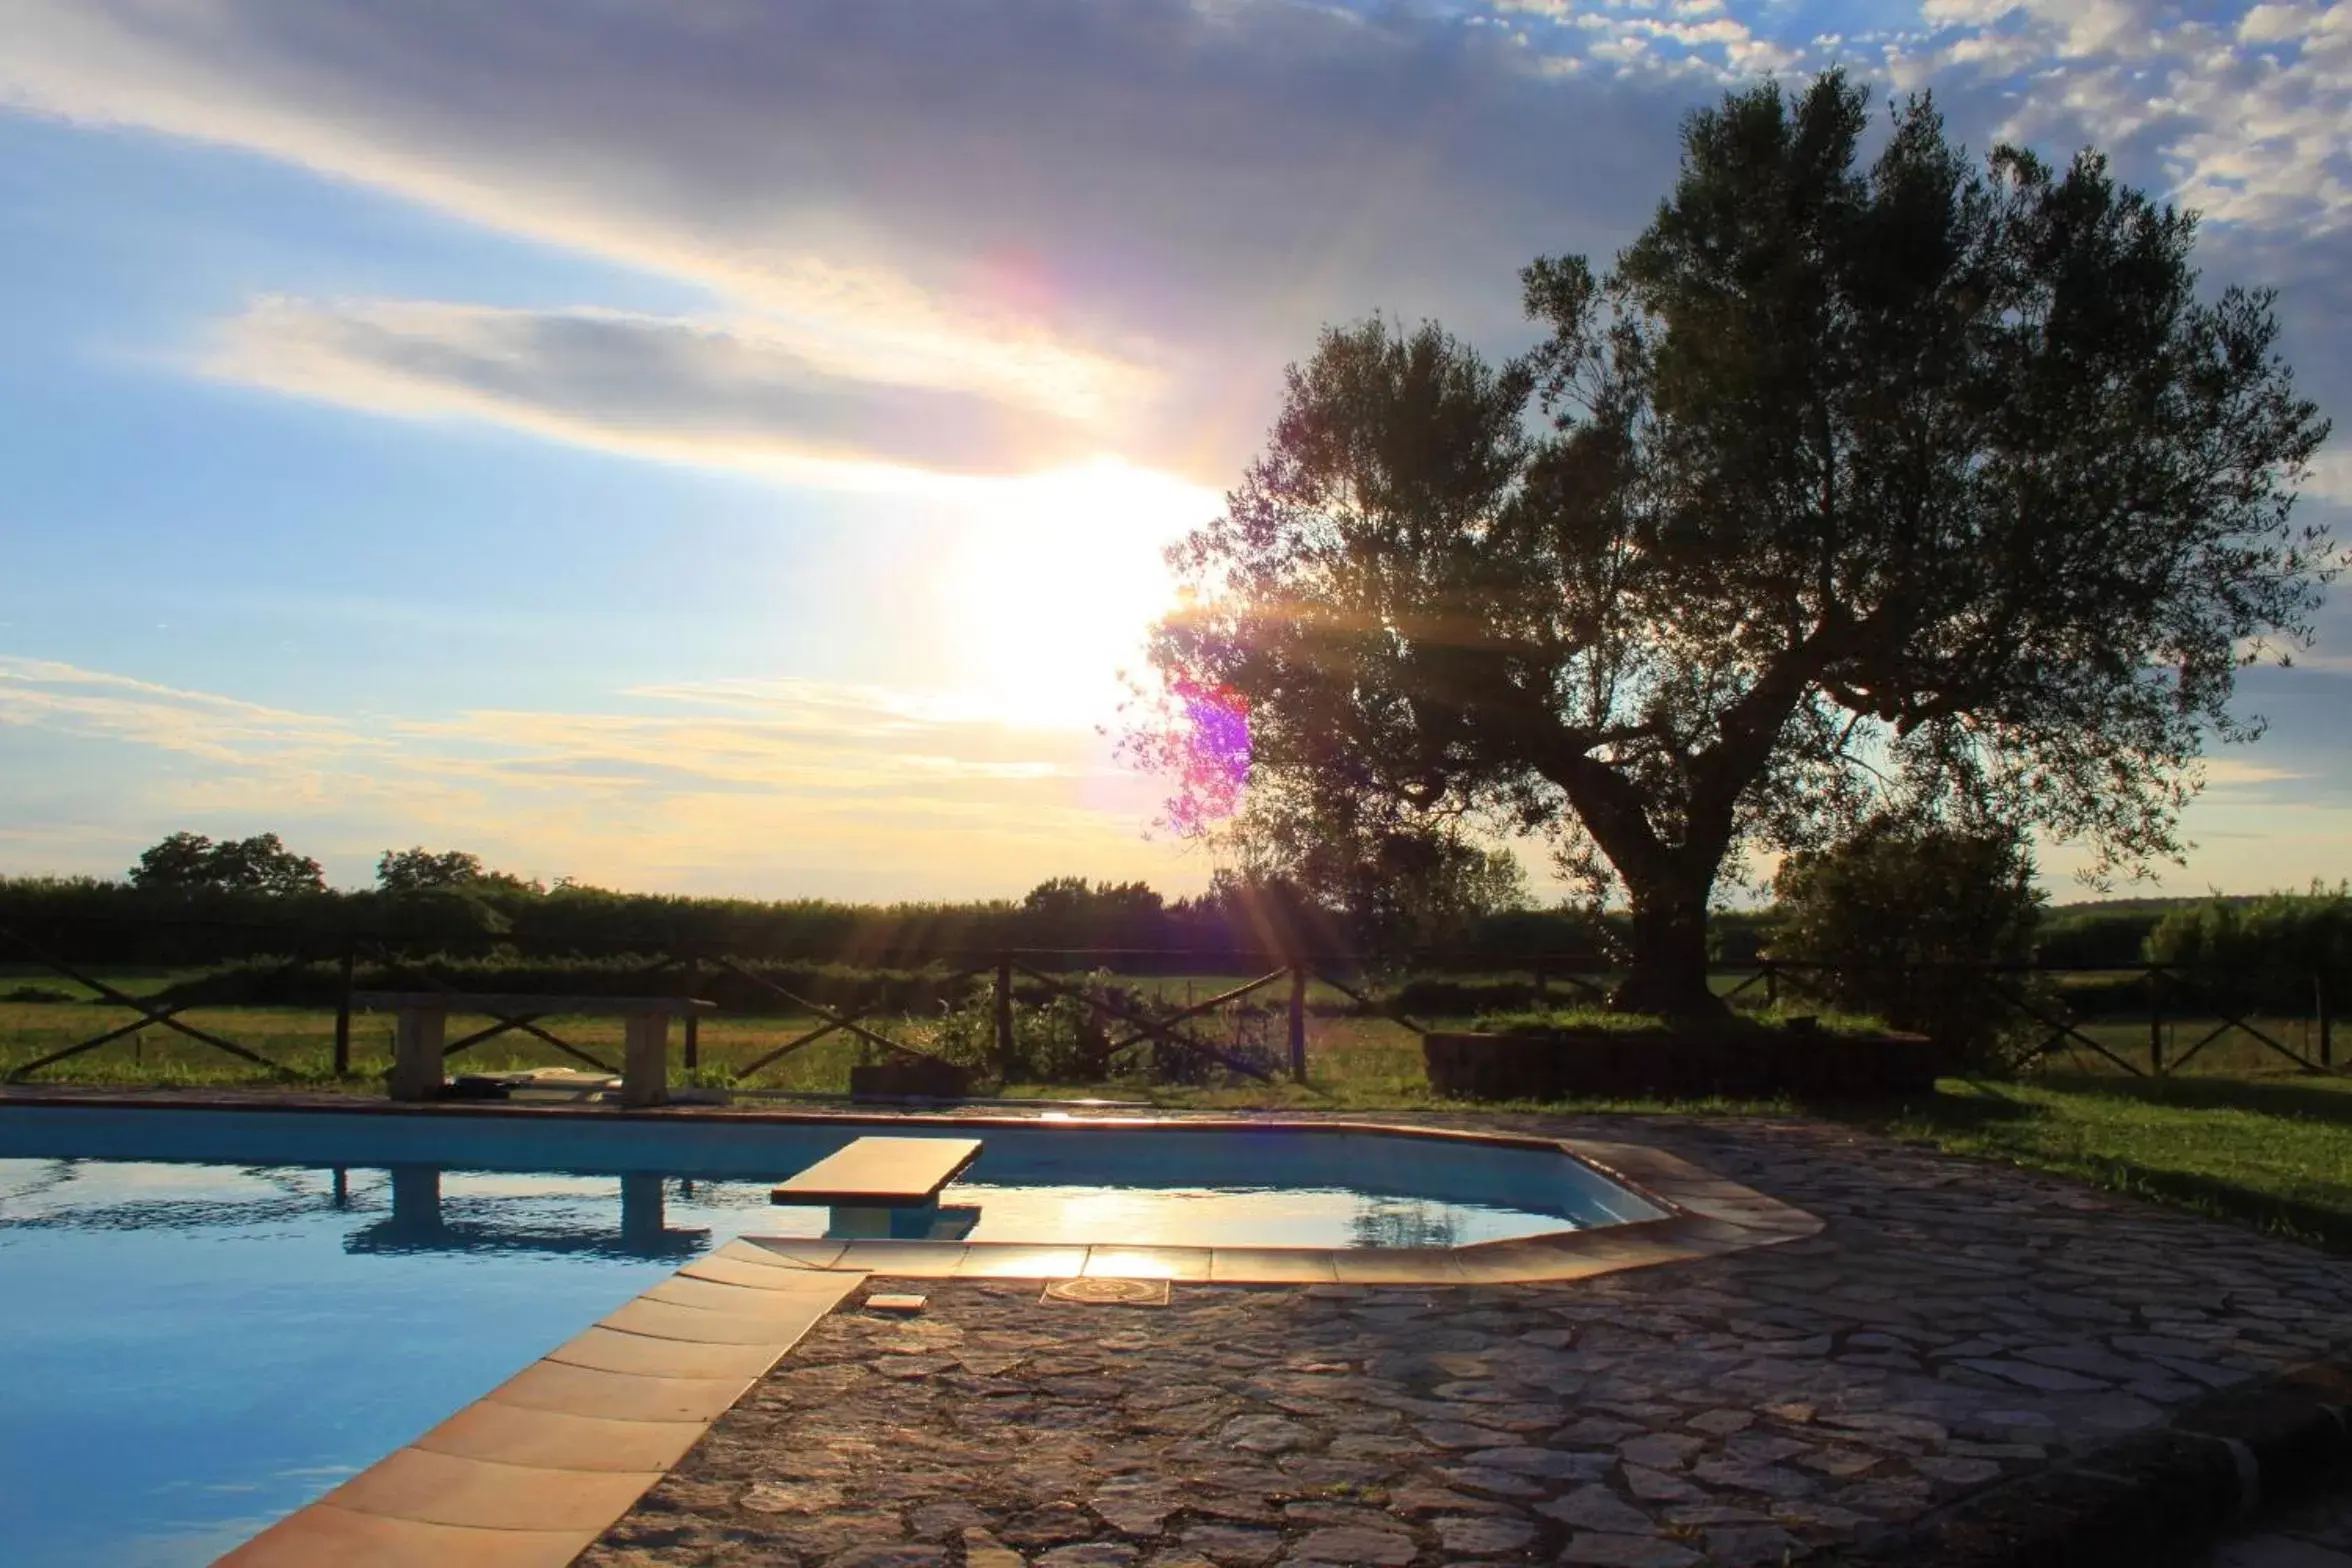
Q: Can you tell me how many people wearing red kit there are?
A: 0